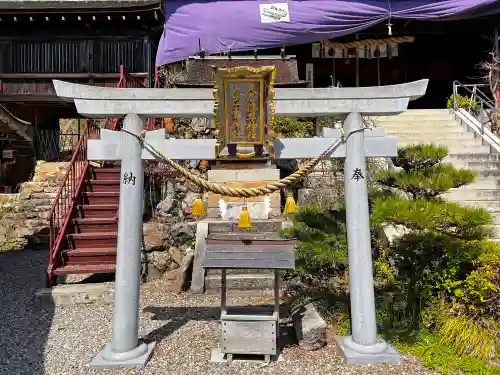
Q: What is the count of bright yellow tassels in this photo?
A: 3